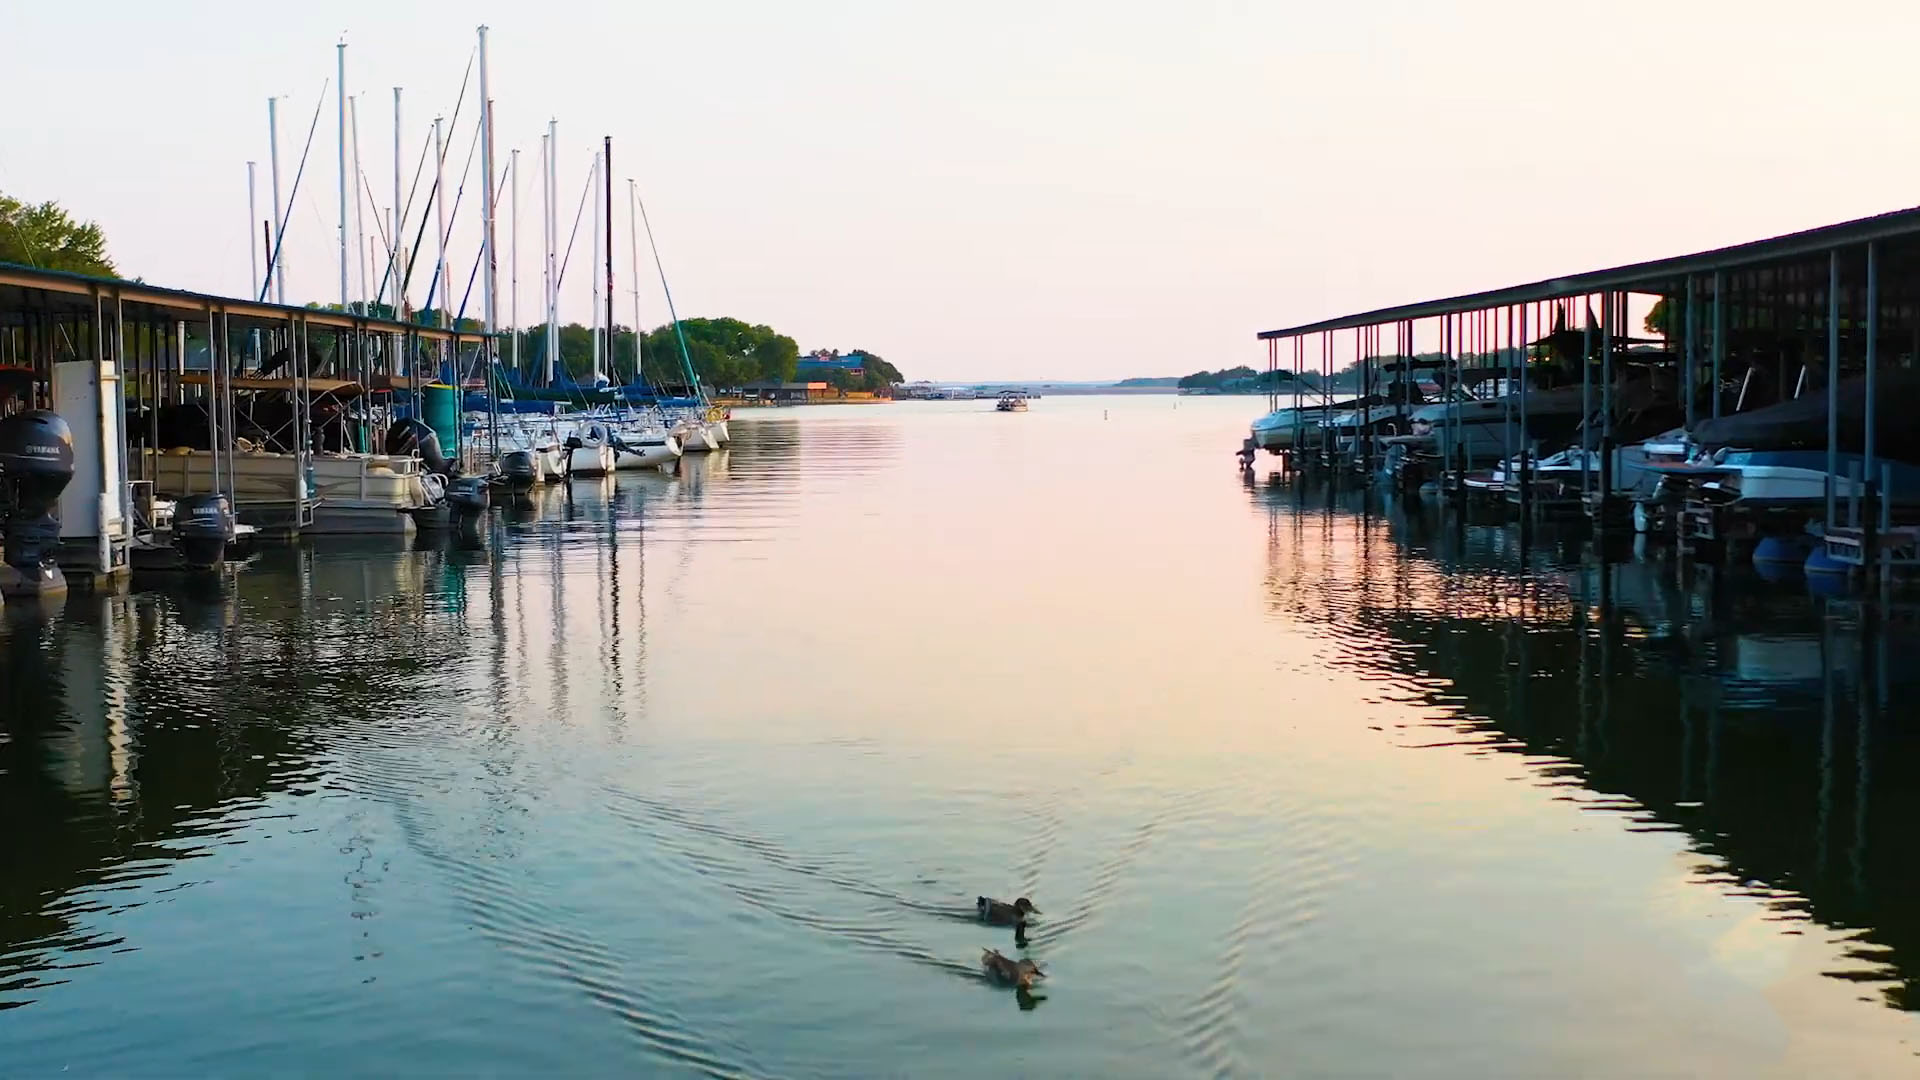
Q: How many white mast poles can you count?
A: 12